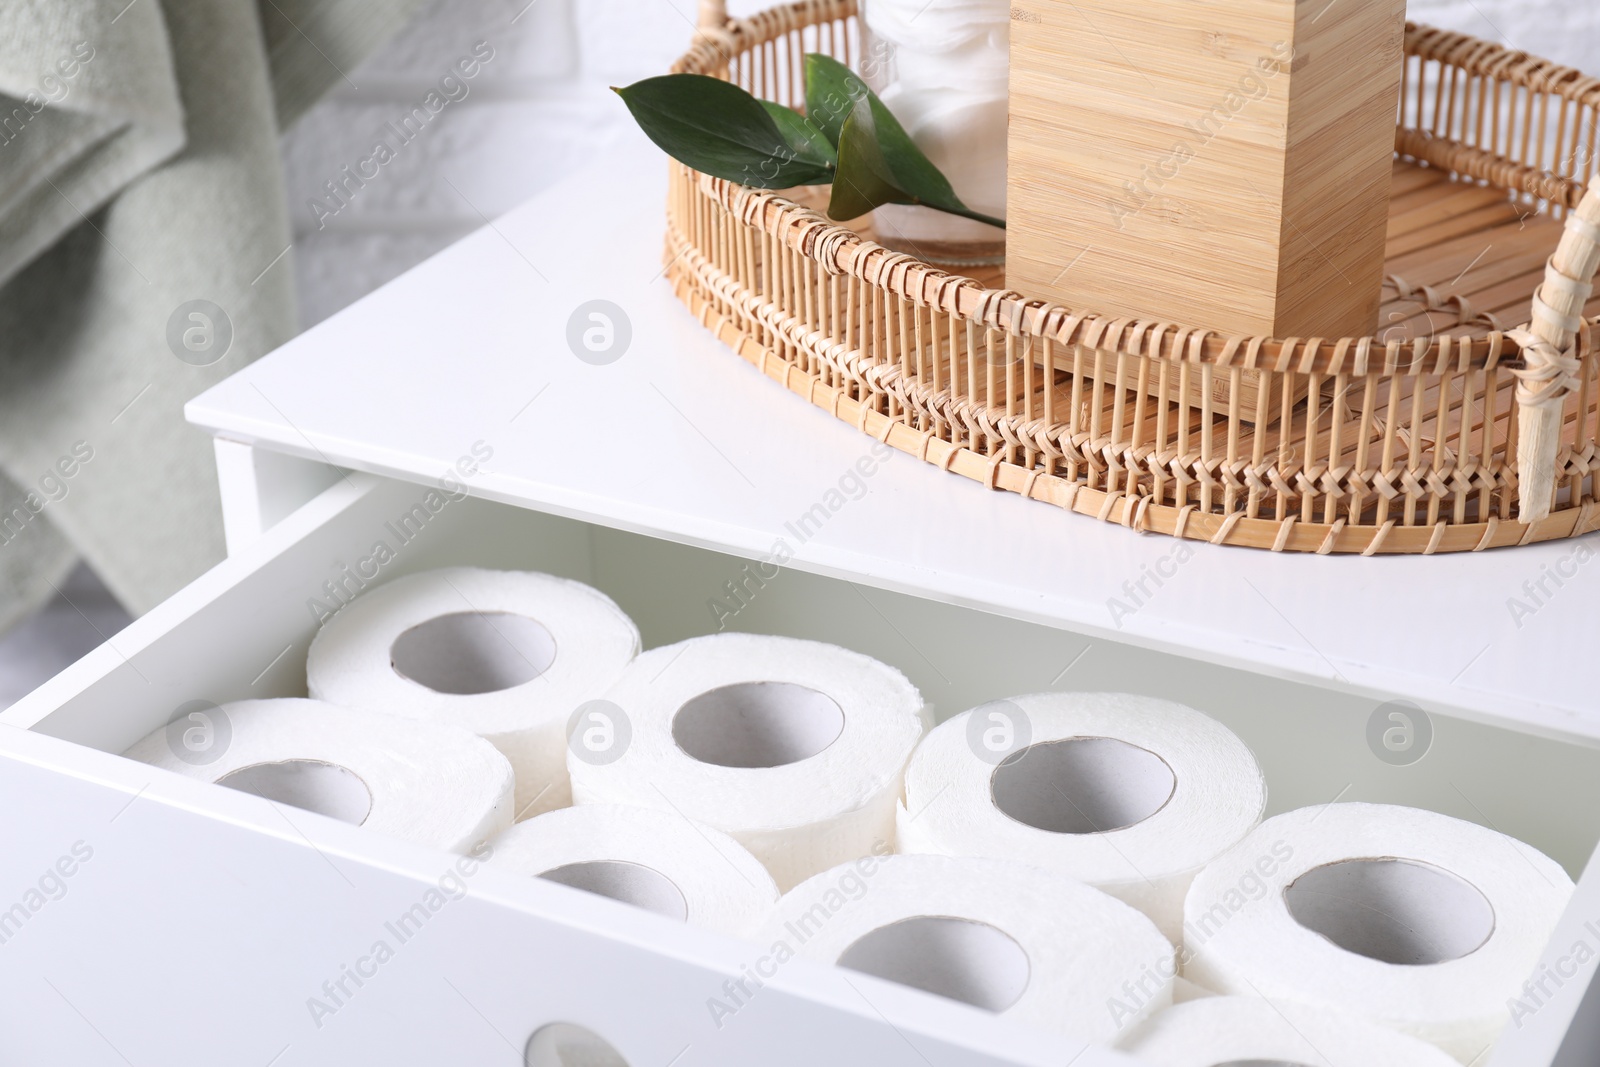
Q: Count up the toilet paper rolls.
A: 8